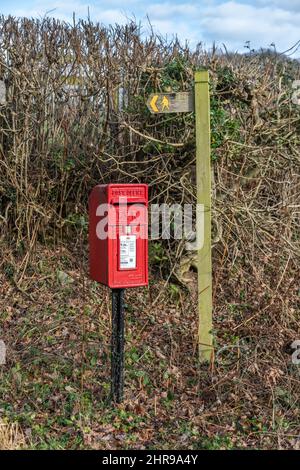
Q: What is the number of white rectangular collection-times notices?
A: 1